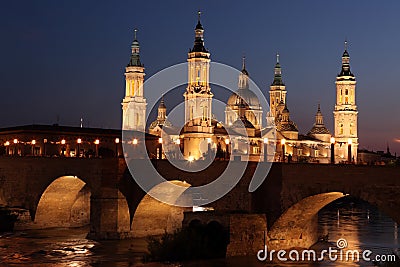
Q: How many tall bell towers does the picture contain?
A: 4